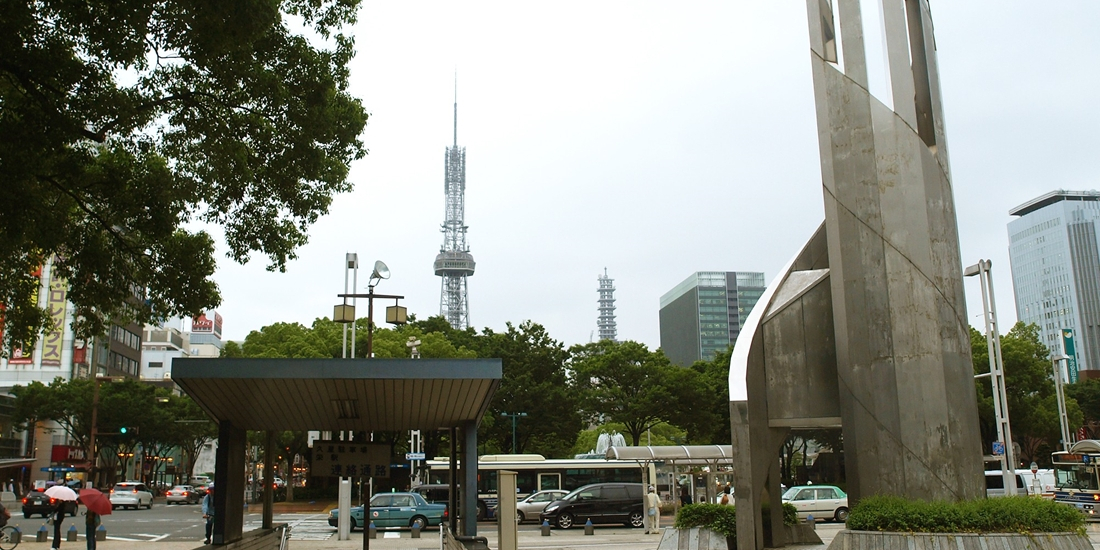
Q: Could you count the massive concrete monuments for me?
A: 1